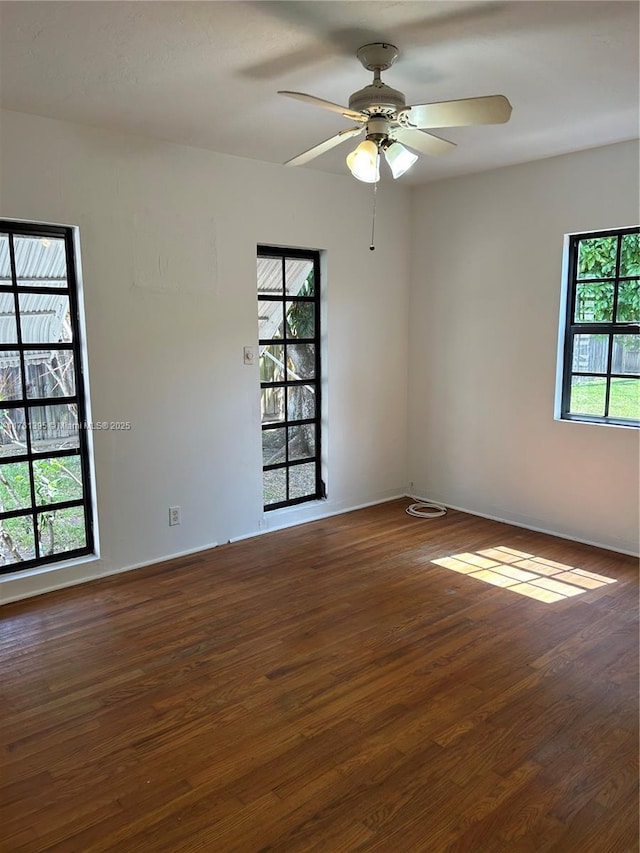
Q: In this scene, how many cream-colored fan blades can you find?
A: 4